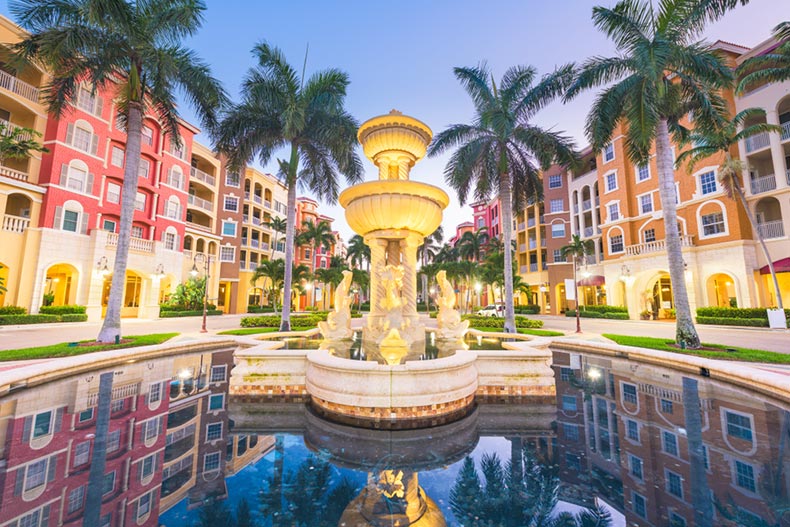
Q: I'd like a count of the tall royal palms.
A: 4